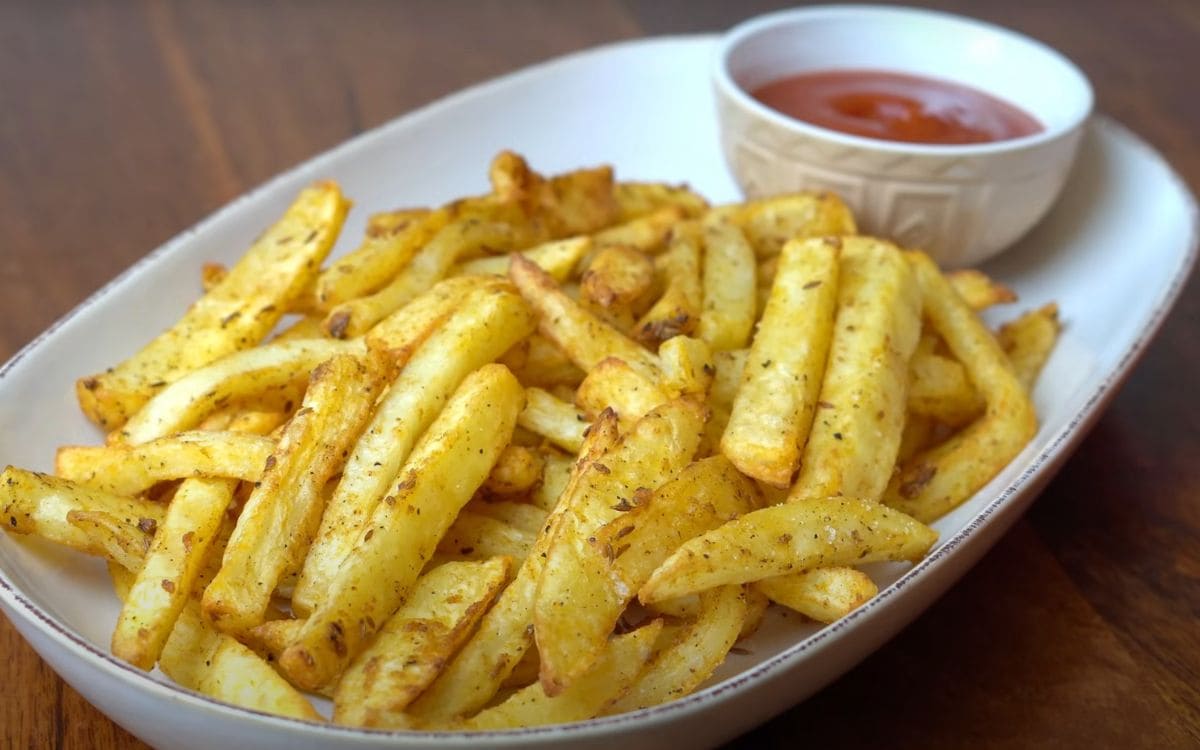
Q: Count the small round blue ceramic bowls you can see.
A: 0